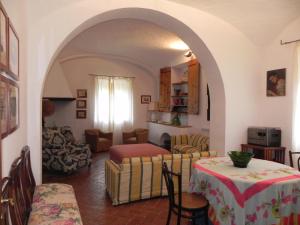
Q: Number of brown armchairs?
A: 2